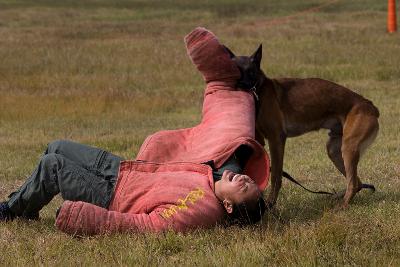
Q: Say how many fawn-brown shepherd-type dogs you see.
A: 1